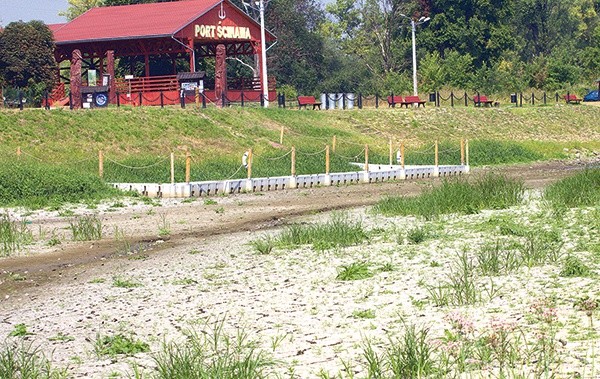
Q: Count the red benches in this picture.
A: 5